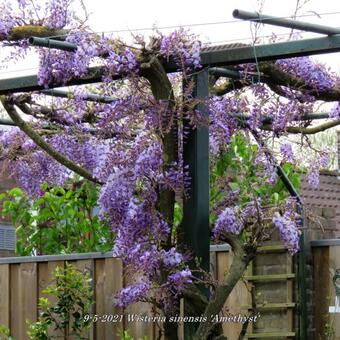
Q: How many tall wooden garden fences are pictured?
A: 1